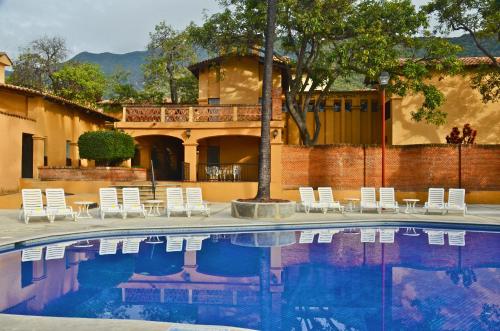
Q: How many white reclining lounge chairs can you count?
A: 12